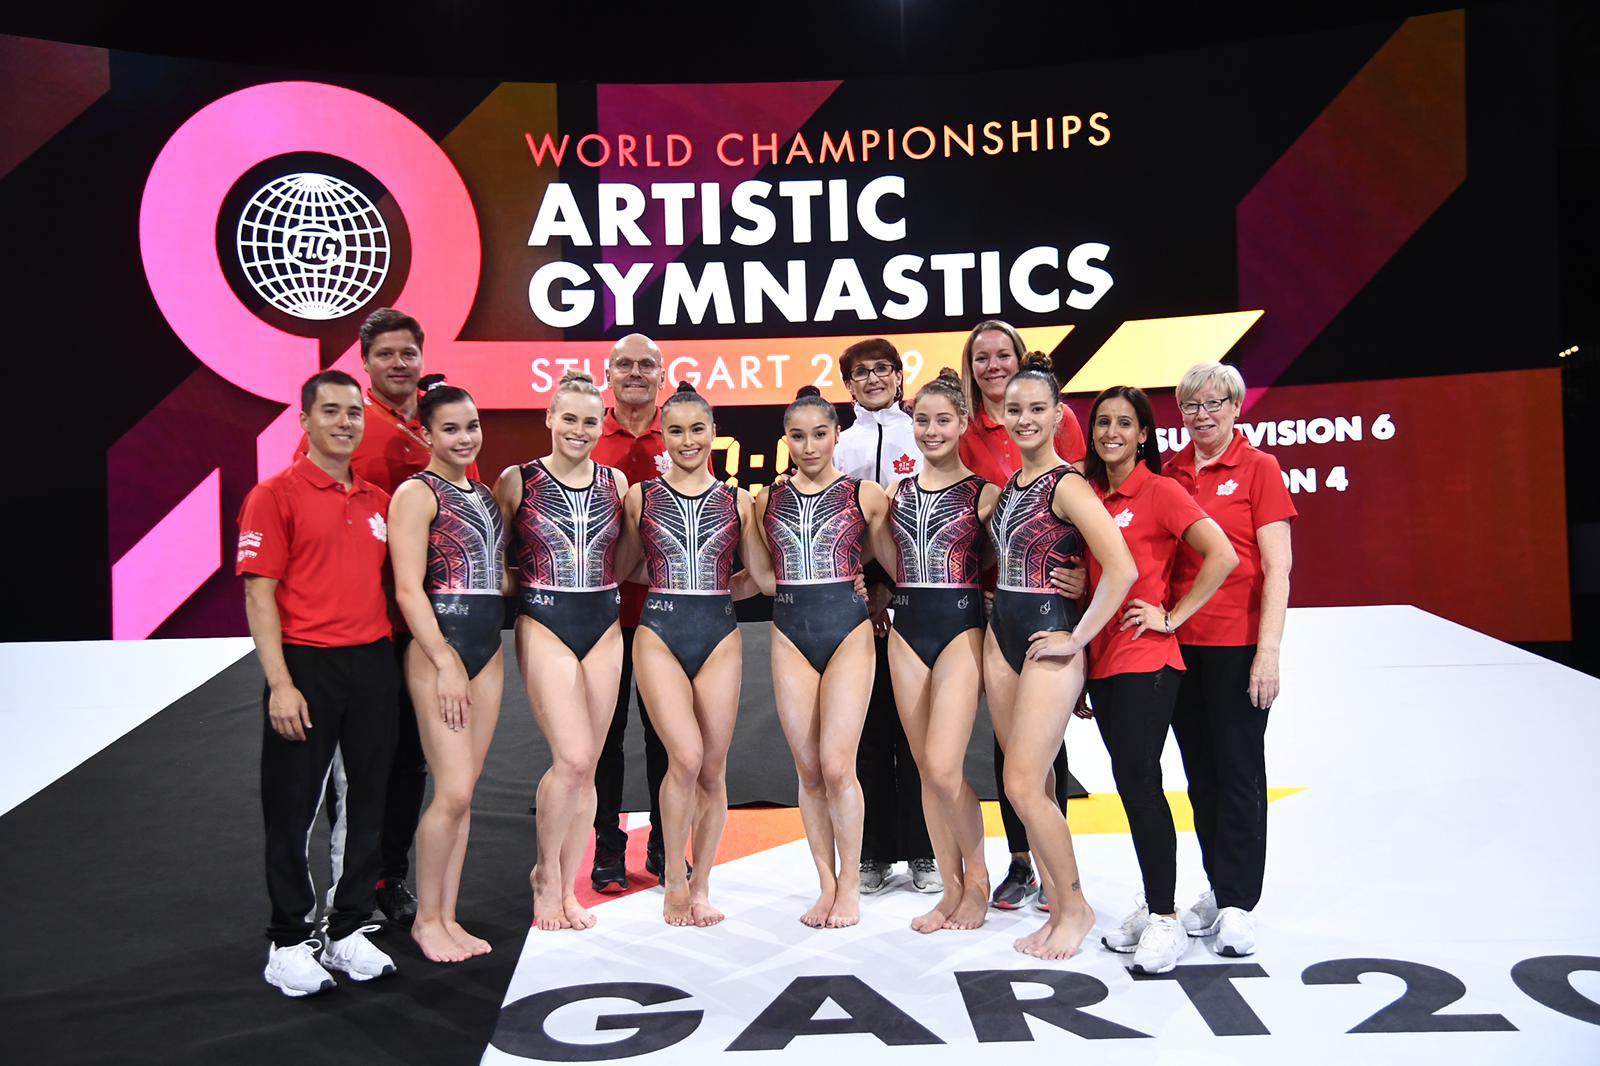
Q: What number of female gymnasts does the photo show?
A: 6